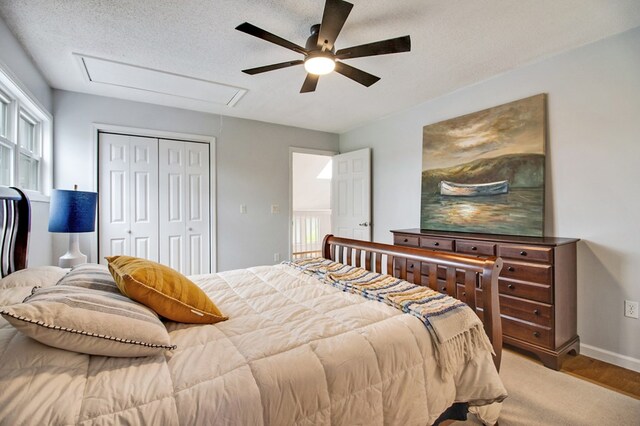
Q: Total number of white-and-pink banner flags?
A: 0